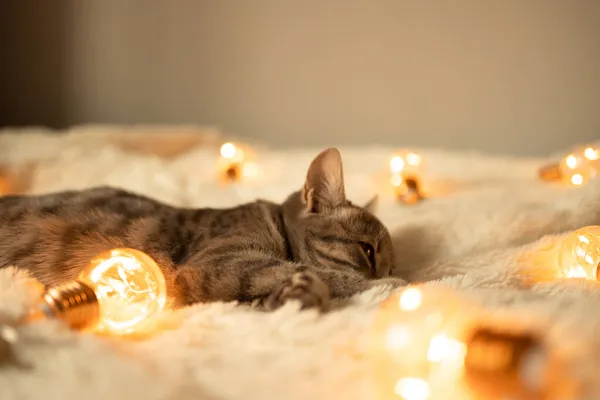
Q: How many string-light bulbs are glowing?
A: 6